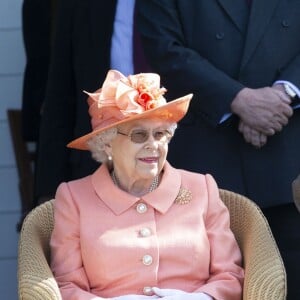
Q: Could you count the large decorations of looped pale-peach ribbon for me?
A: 1